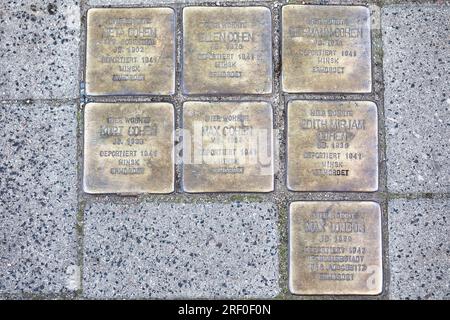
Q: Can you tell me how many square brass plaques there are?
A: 7